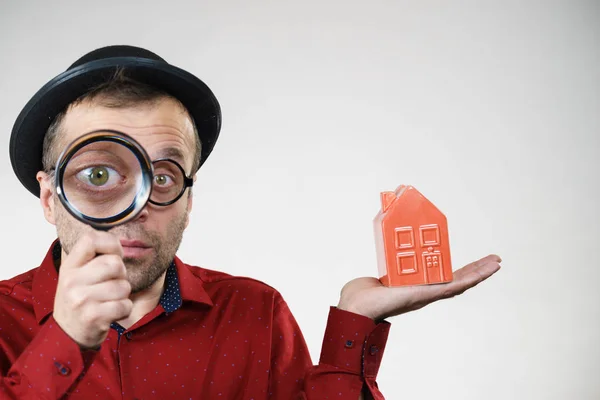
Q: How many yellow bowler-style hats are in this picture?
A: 0